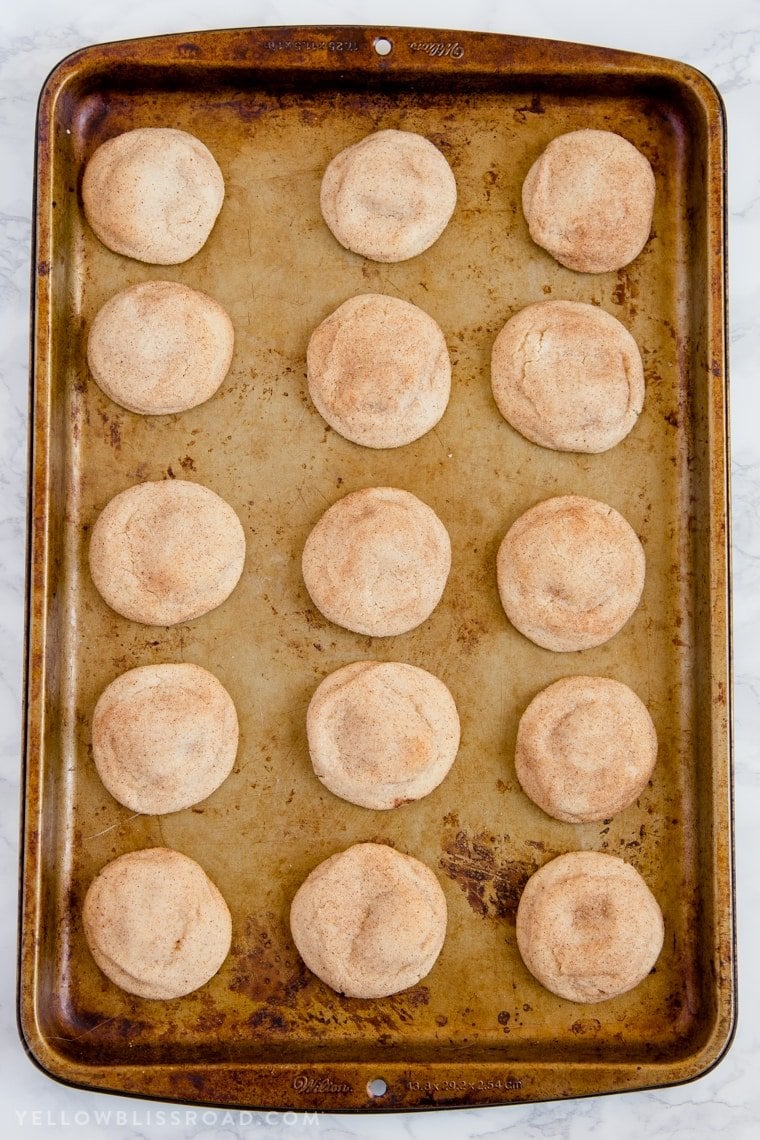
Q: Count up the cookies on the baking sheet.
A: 15